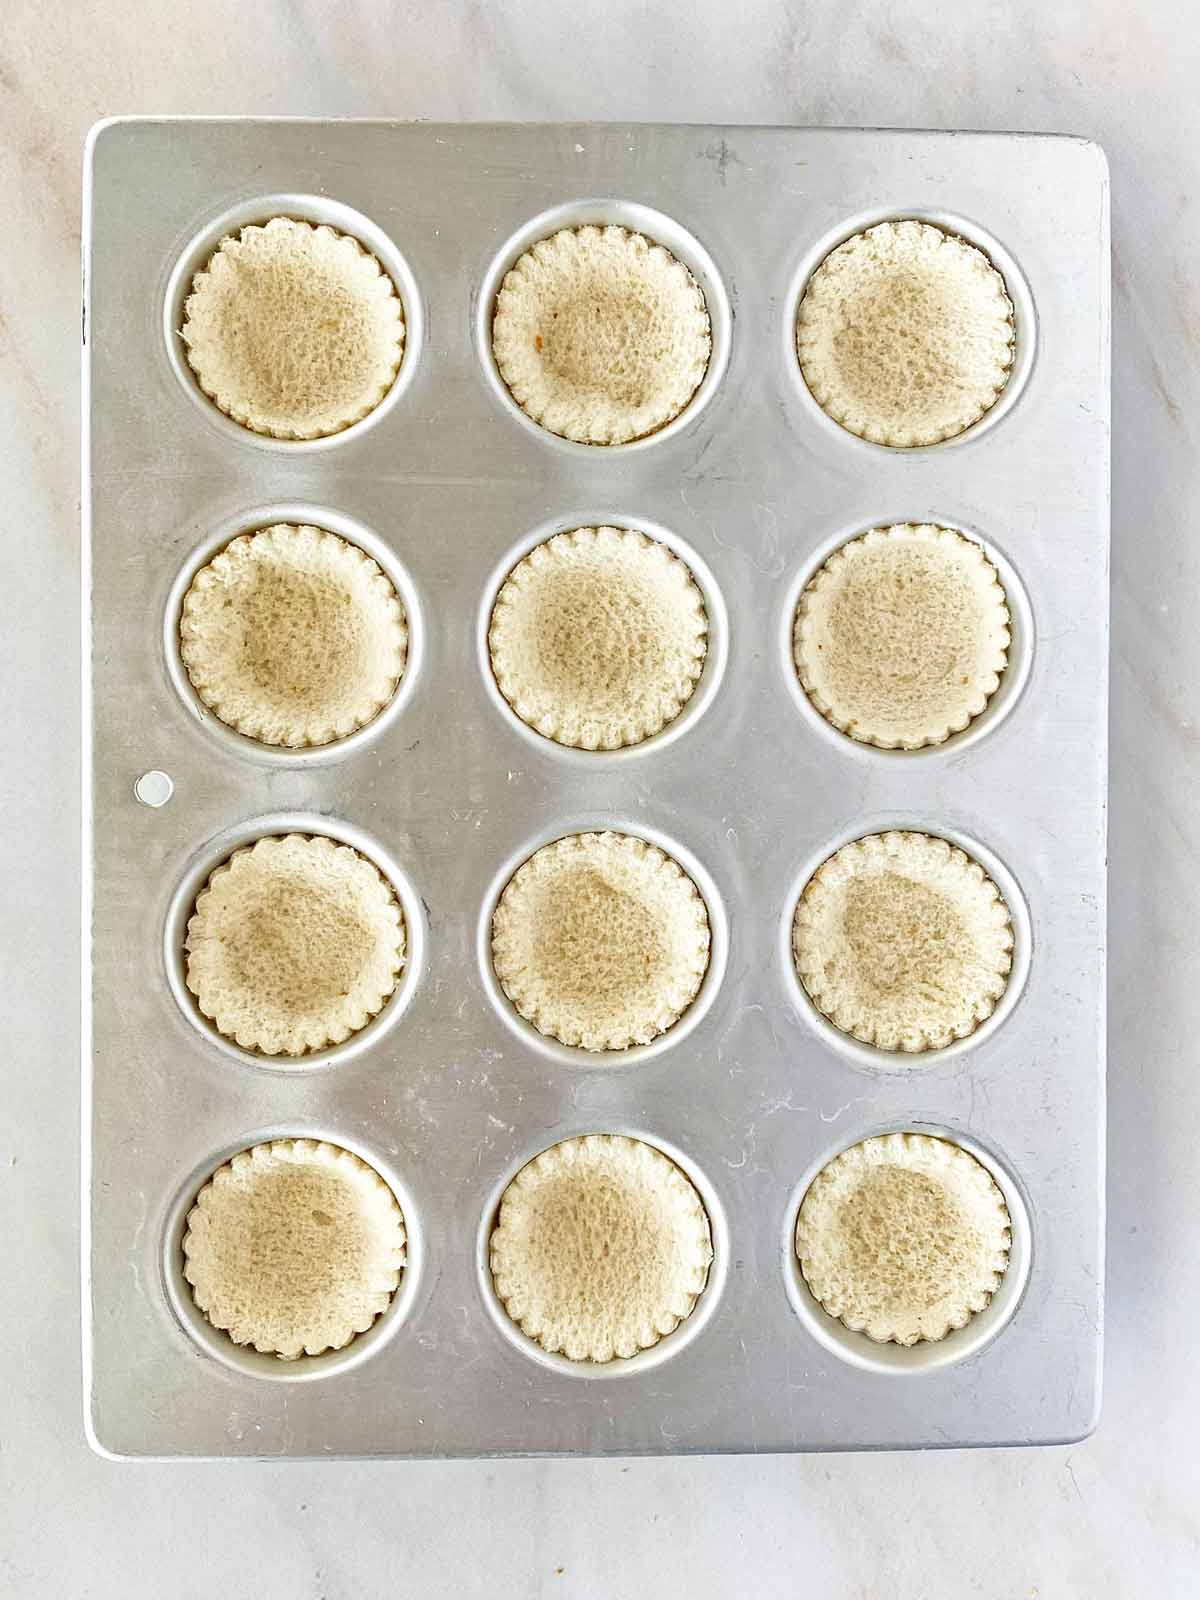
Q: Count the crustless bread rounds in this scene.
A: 12